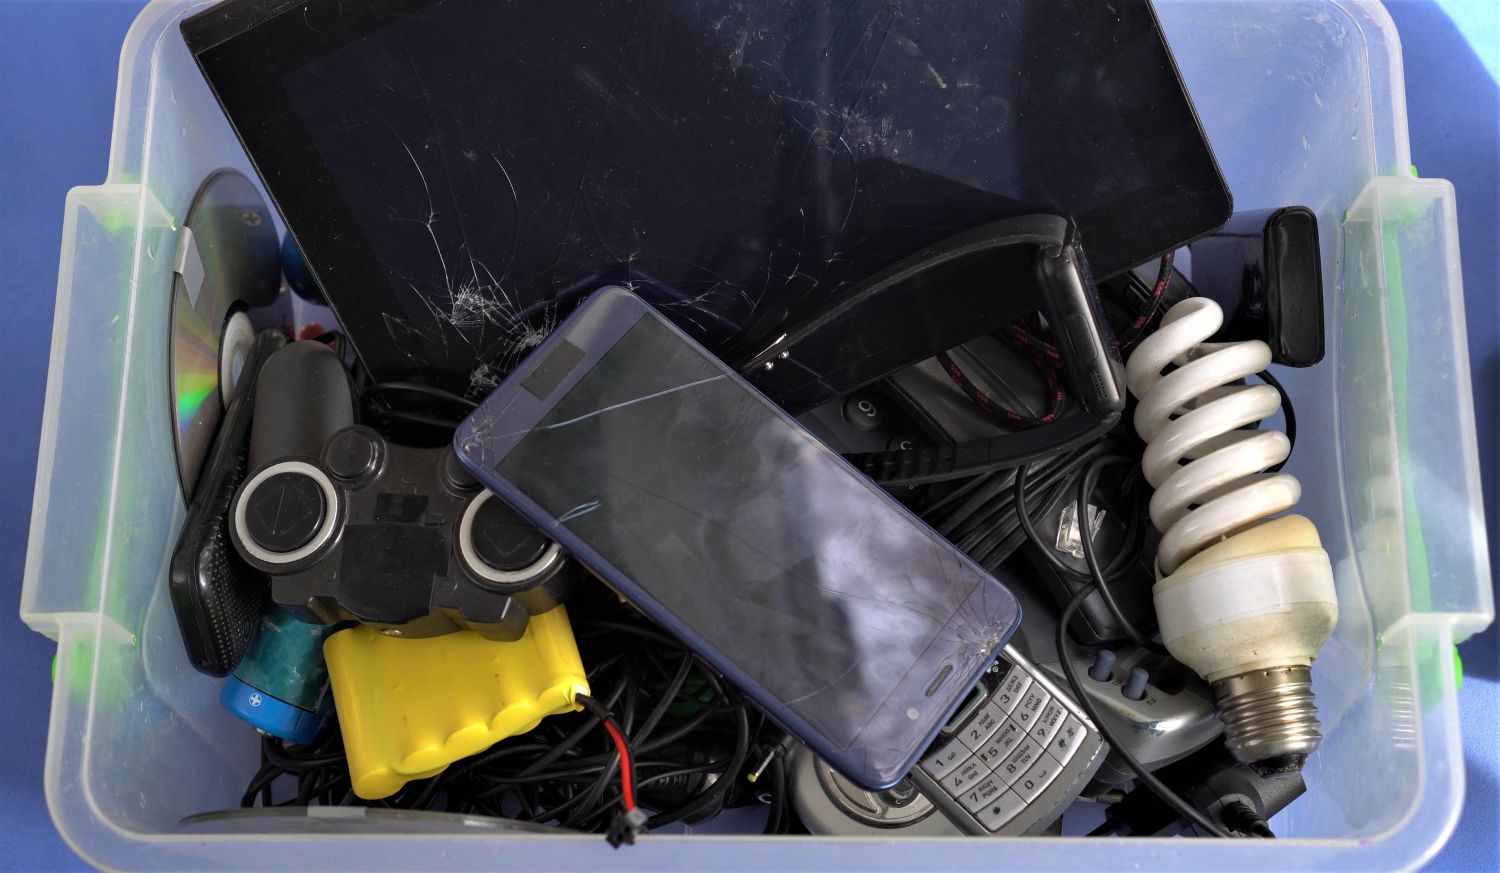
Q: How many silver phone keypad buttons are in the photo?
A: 12